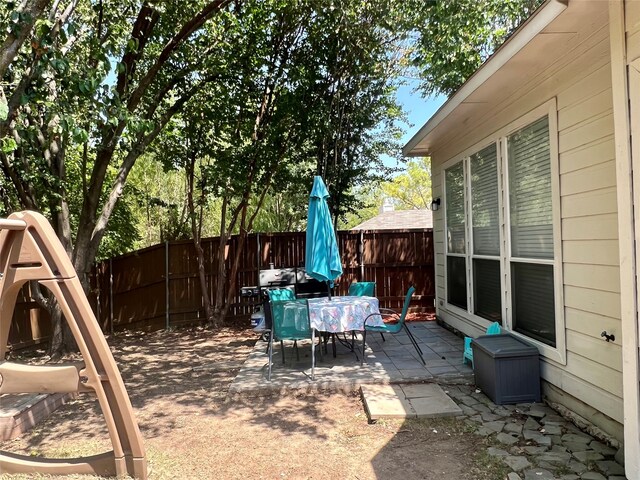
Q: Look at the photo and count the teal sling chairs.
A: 4